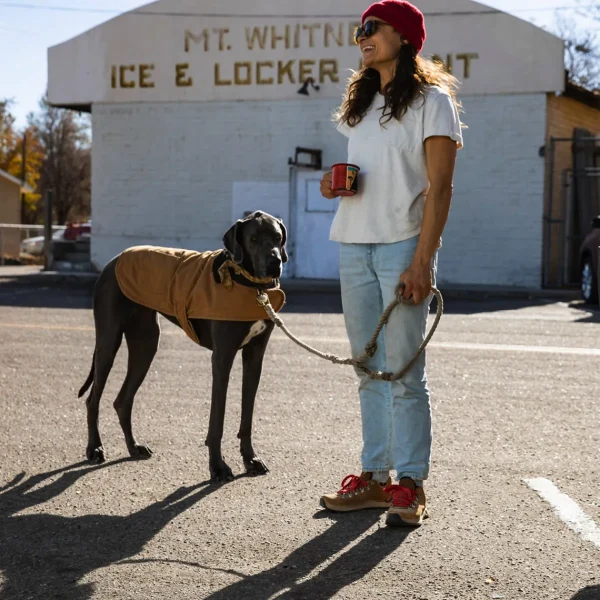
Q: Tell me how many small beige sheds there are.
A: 1